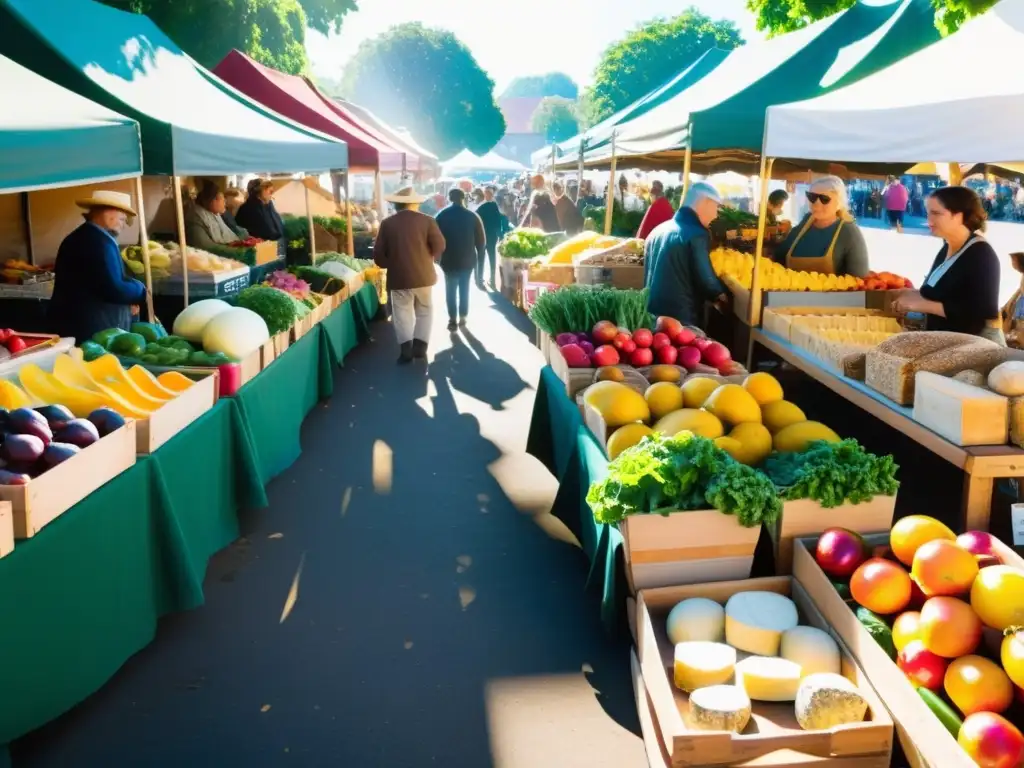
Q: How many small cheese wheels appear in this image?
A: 7